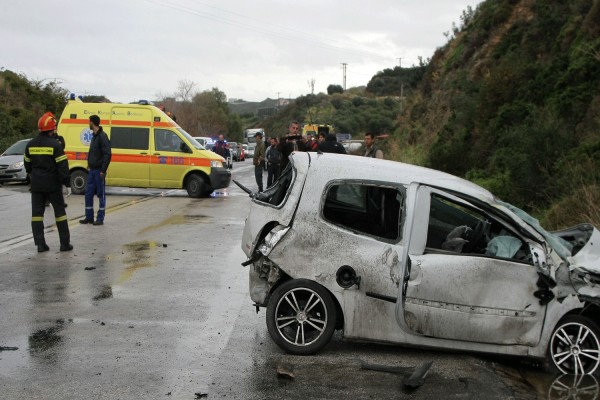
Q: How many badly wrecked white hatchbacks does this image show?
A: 1